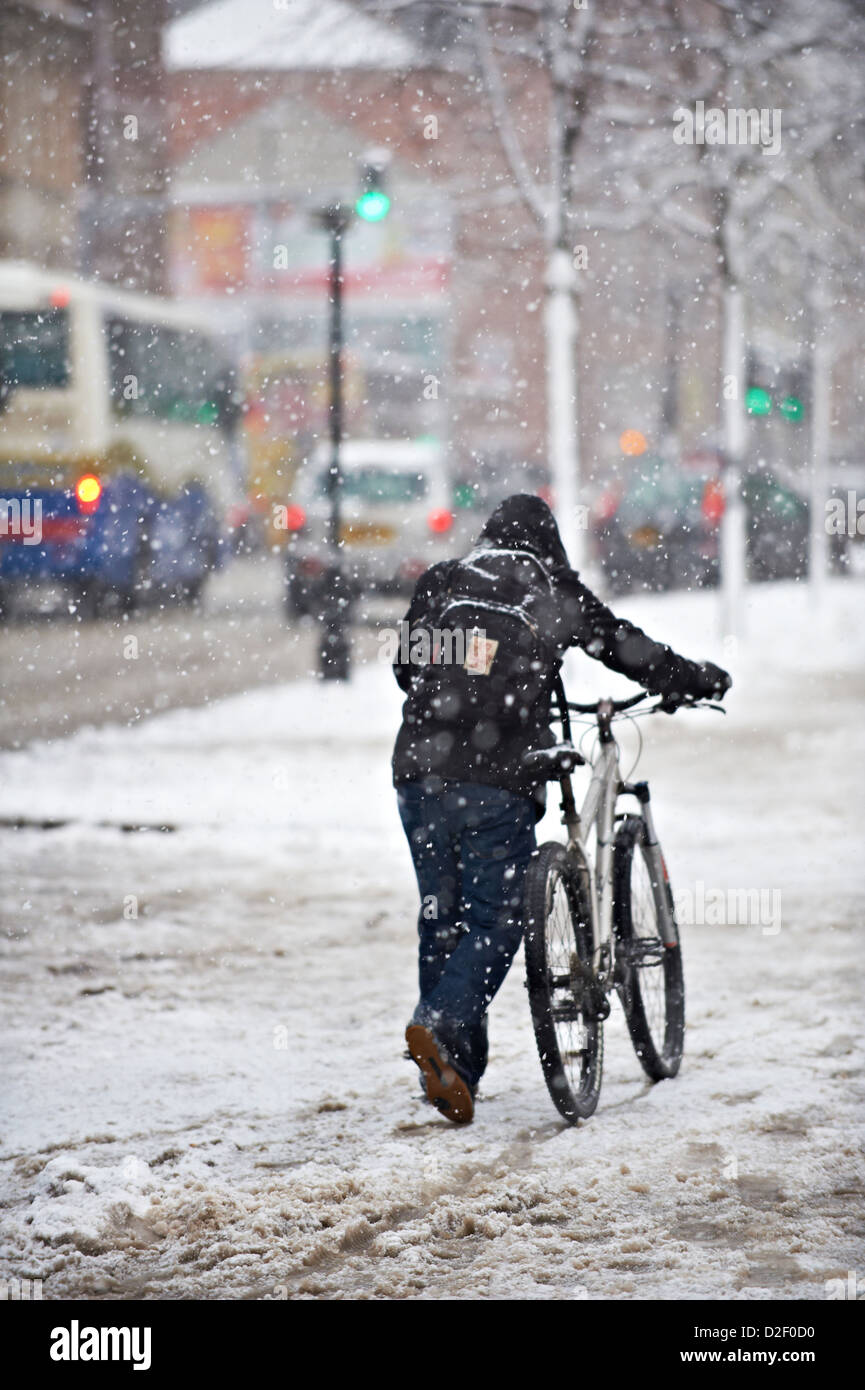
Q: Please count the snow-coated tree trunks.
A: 3